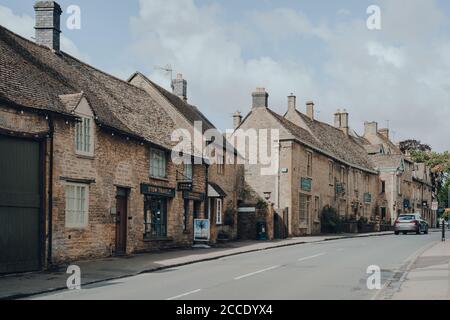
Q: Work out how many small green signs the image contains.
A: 3